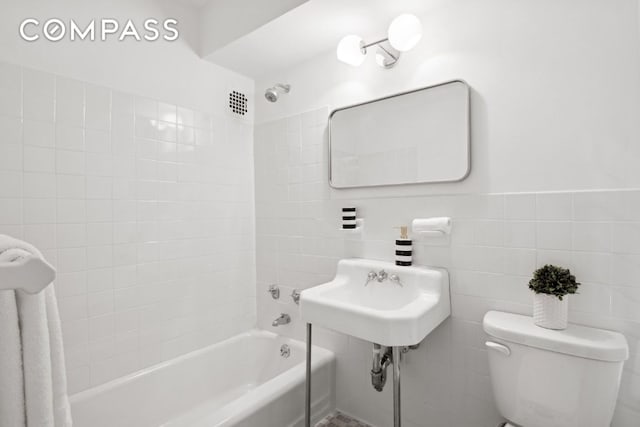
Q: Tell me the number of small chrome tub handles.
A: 2